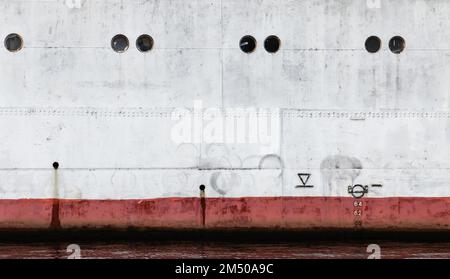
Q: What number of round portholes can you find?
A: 7